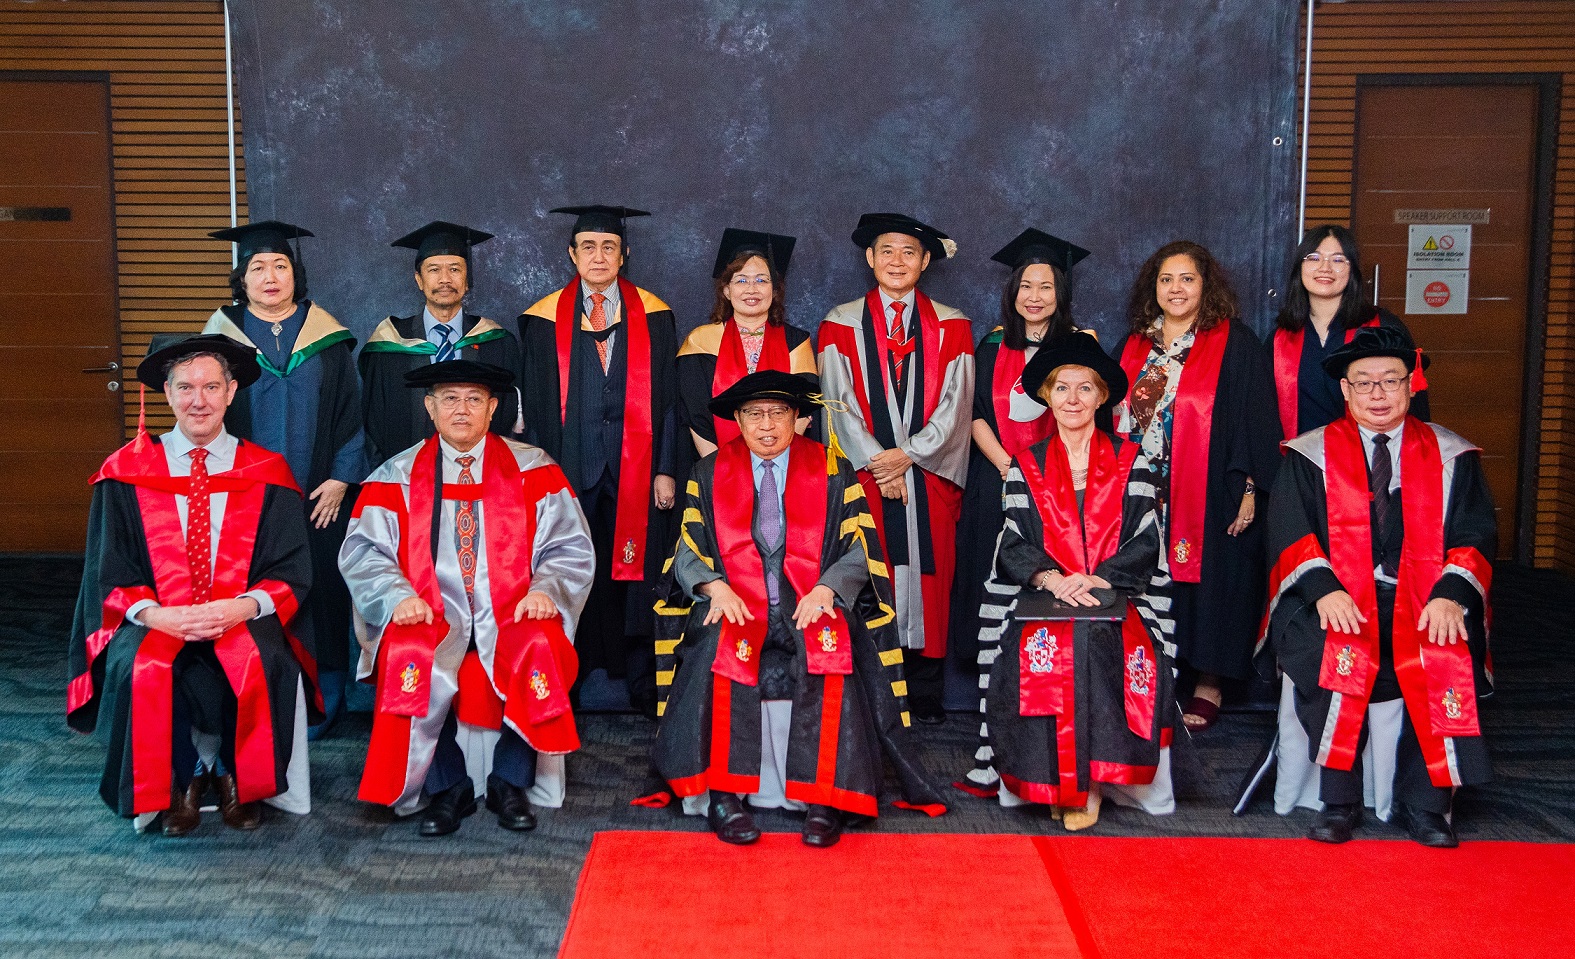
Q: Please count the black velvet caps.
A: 6